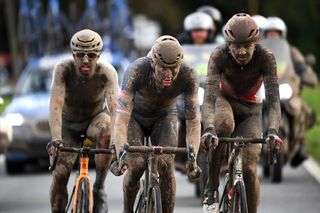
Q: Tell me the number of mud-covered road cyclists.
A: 3